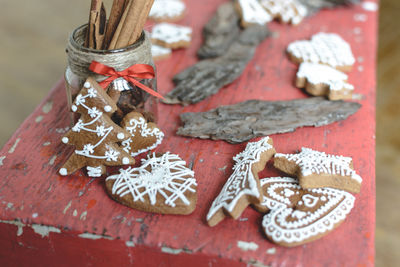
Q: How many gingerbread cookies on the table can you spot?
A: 13